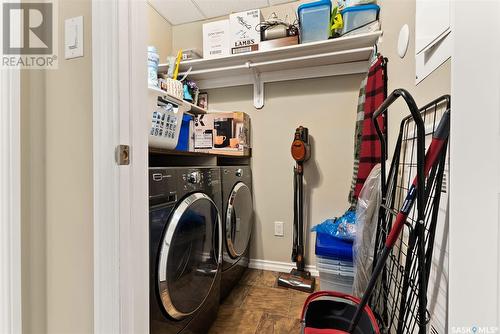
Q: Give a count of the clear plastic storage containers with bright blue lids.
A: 2